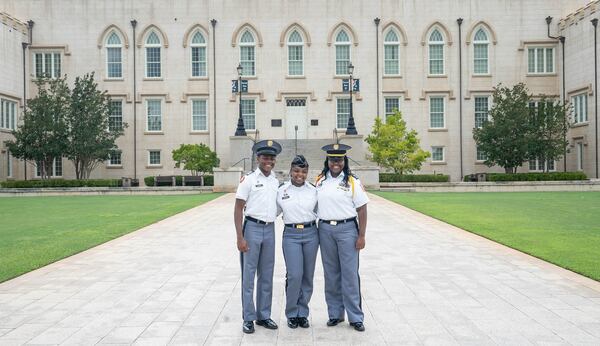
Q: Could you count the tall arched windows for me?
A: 9